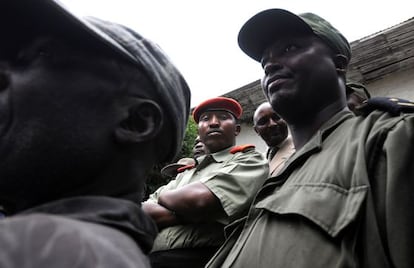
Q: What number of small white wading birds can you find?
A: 0